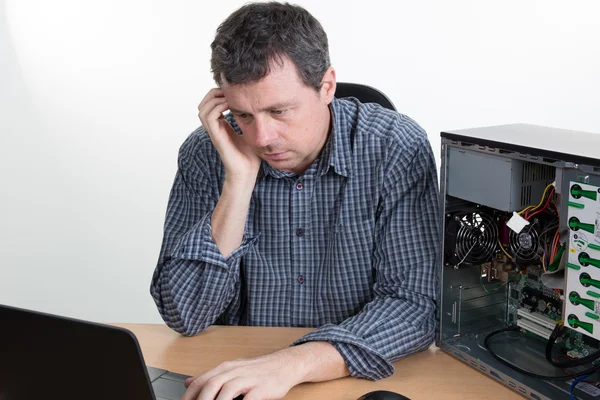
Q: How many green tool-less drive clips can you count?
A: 6